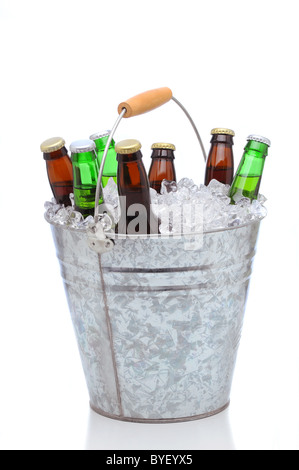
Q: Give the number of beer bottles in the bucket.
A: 7